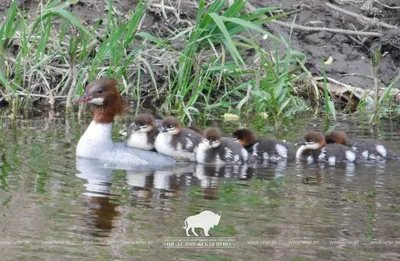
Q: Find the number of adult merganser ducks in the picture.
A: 1